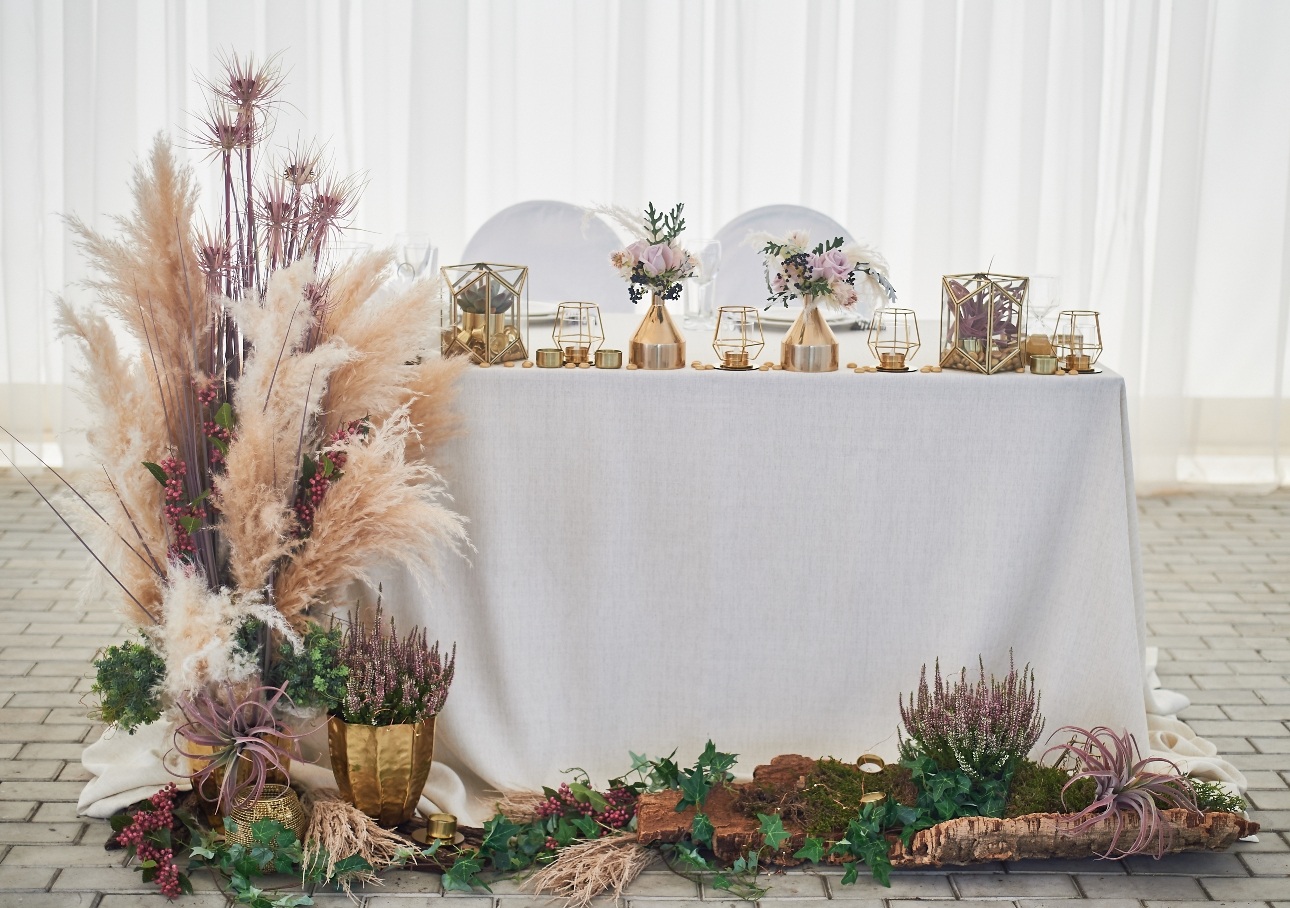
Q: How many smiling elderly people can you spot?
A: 0